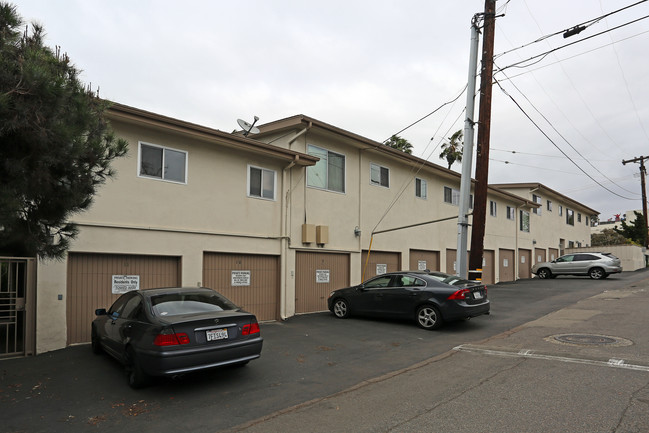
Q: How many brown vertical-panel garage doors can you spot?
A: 11